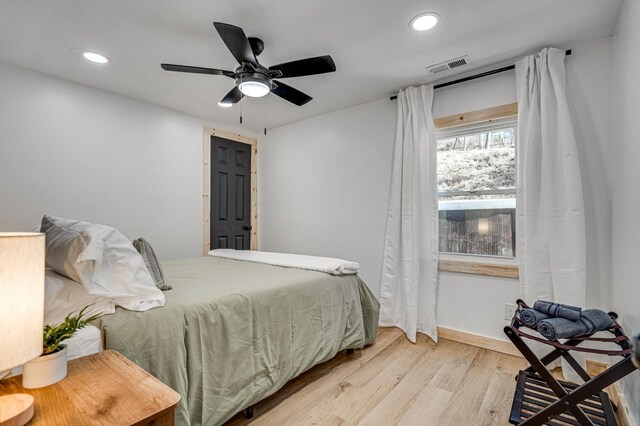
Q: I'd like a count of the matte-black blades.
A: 5